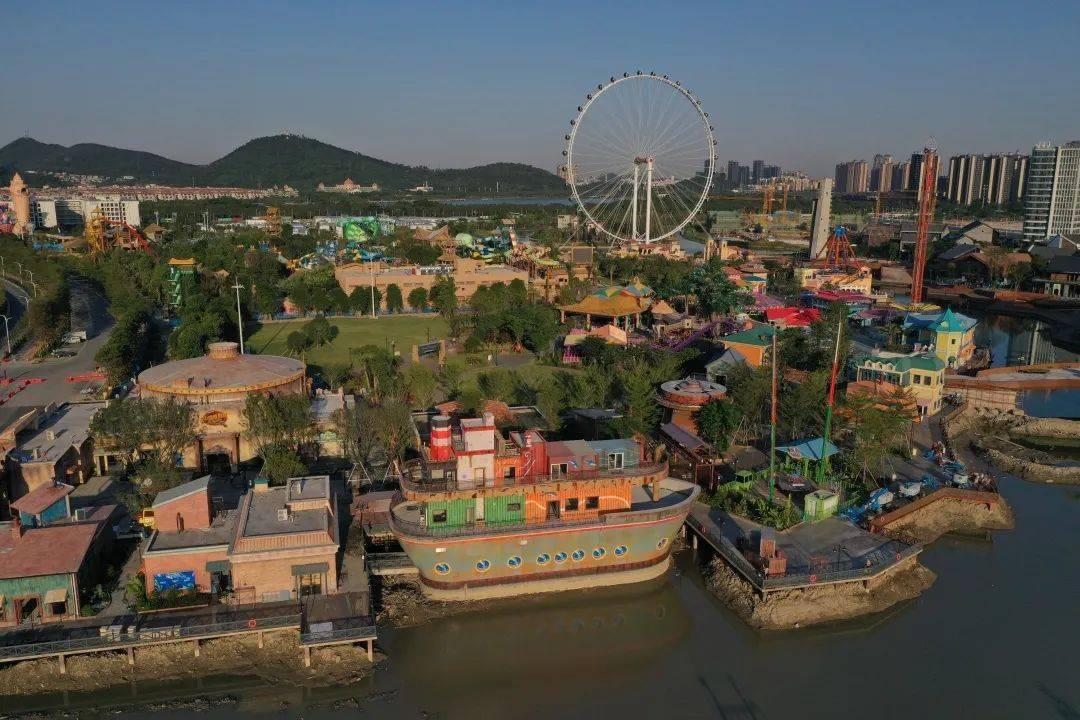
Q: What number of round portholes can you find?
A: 9